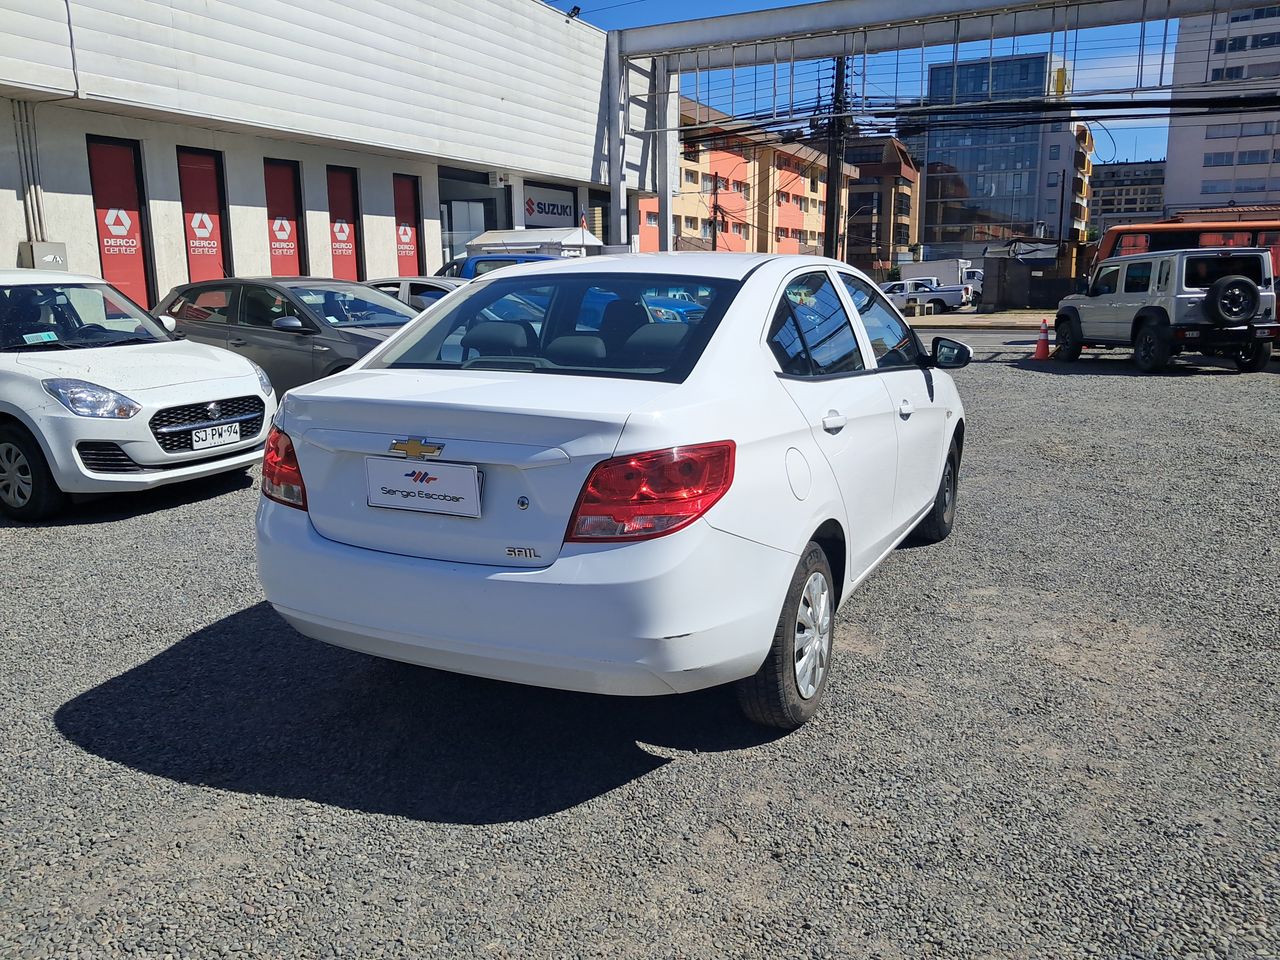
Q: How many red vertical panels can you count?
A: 5